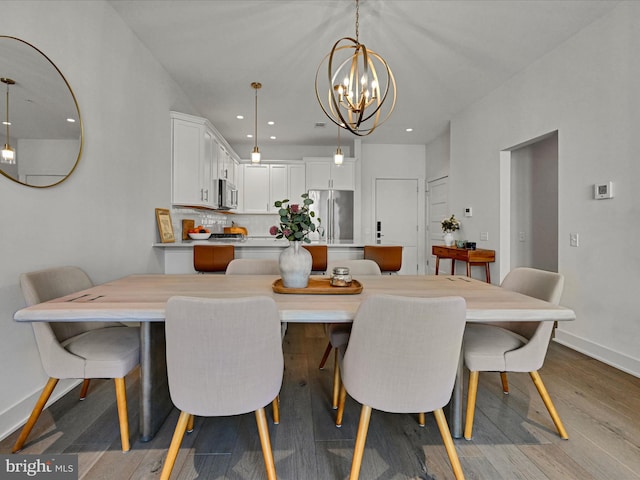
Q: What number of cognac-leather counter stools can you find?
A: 3